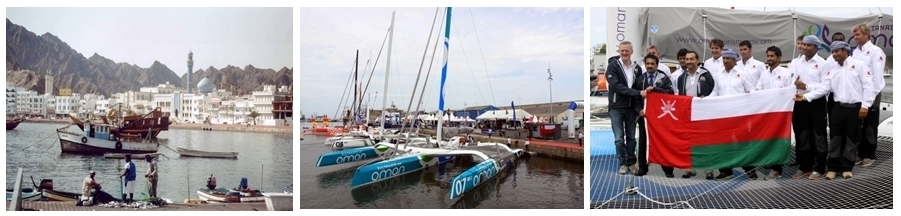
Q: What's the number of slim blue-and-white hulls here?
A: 3